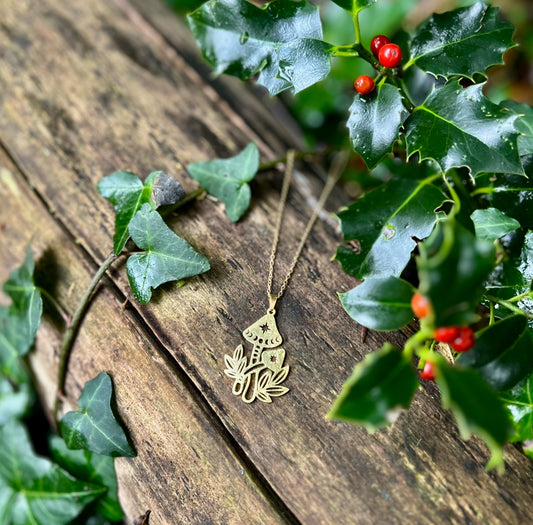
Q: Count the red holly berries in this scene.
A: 7